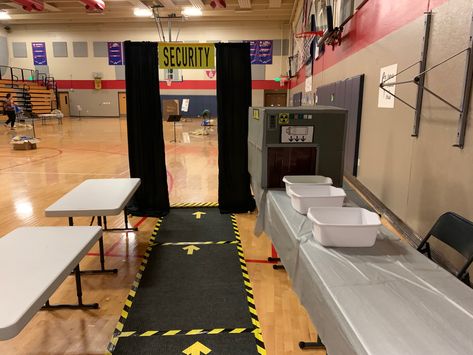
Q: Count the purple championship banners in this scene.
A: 4